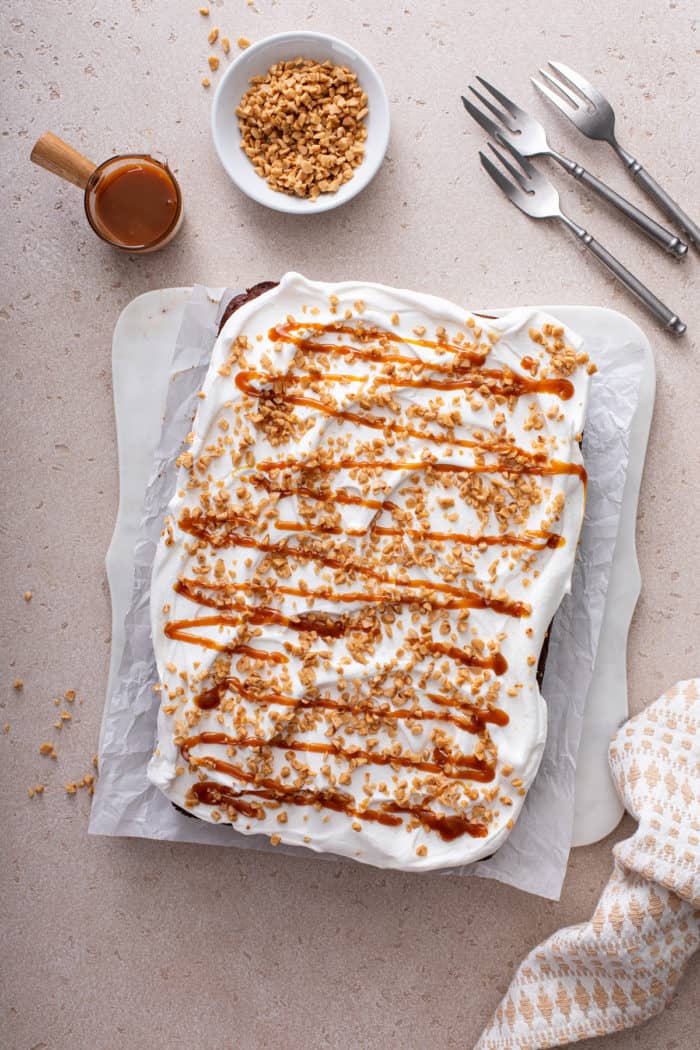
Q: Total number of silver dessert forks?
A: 3